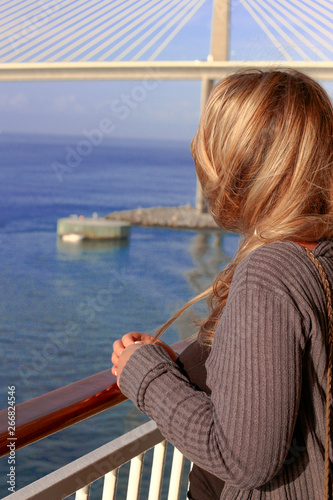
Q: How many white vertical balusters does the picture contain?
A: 5